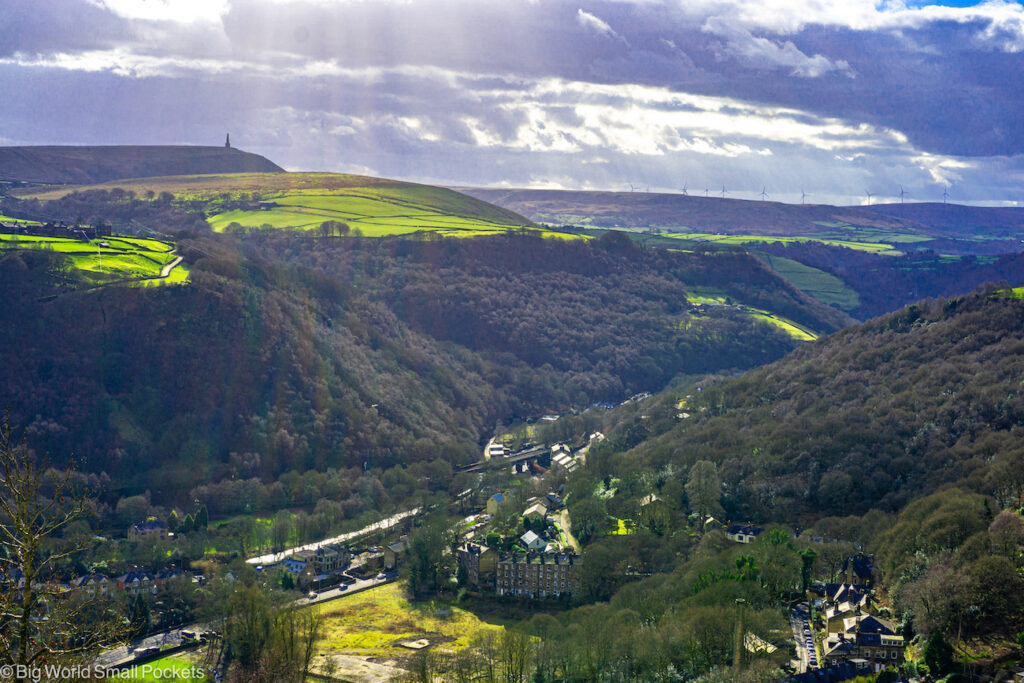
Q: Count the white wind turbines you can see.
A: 10